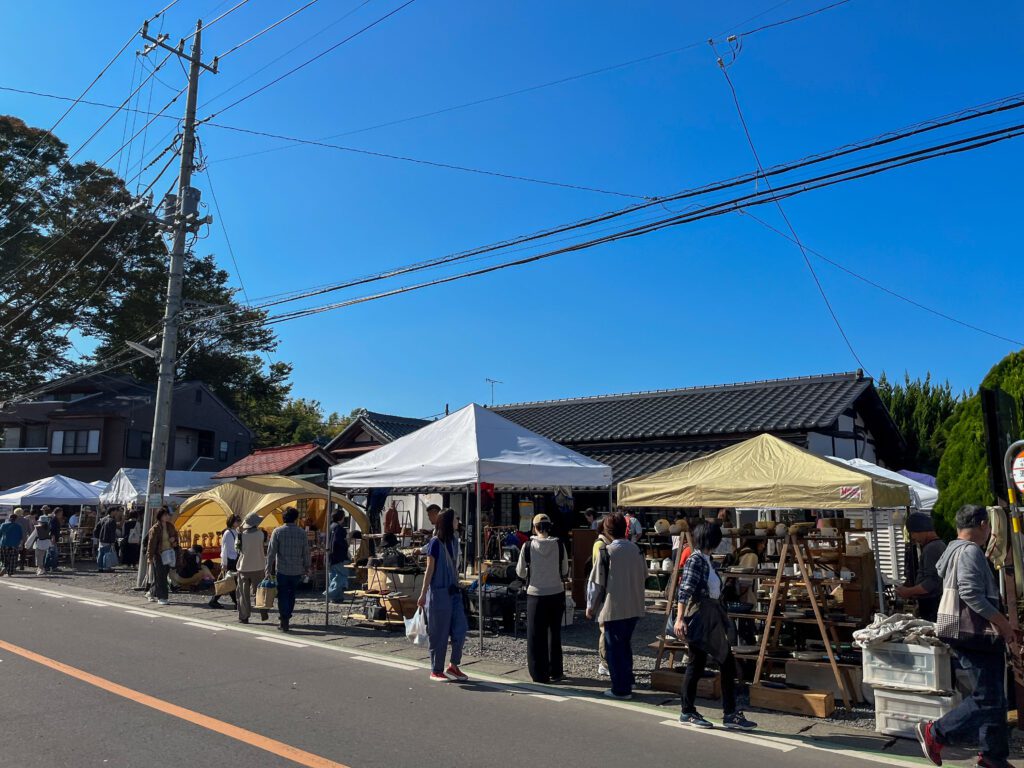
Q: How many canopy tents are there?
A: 8